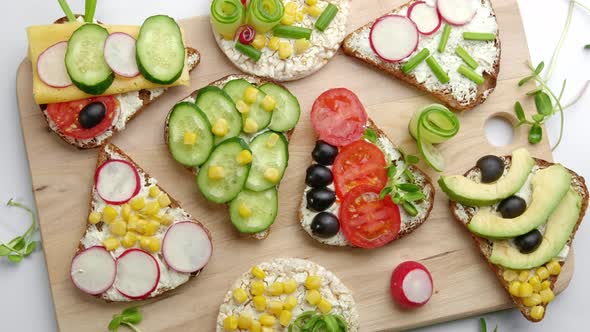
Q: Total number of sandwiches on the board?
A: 8